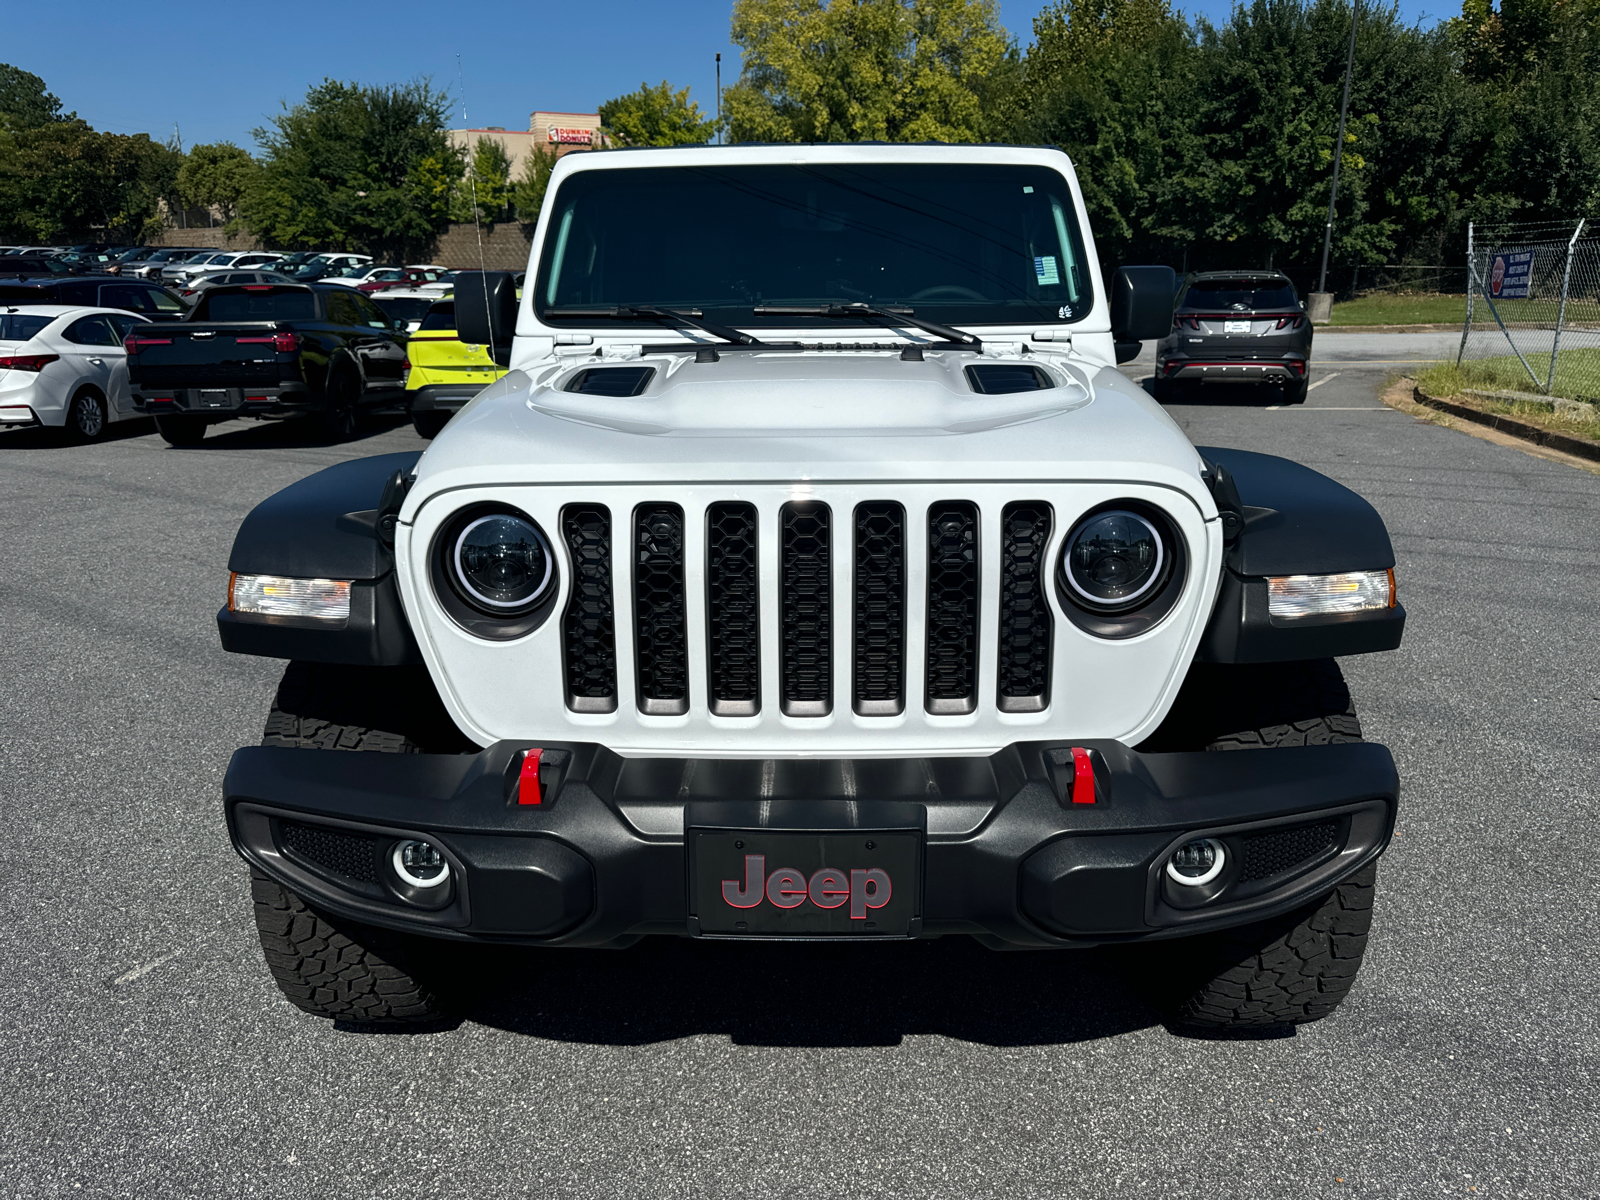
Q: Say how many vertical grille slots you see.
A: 7